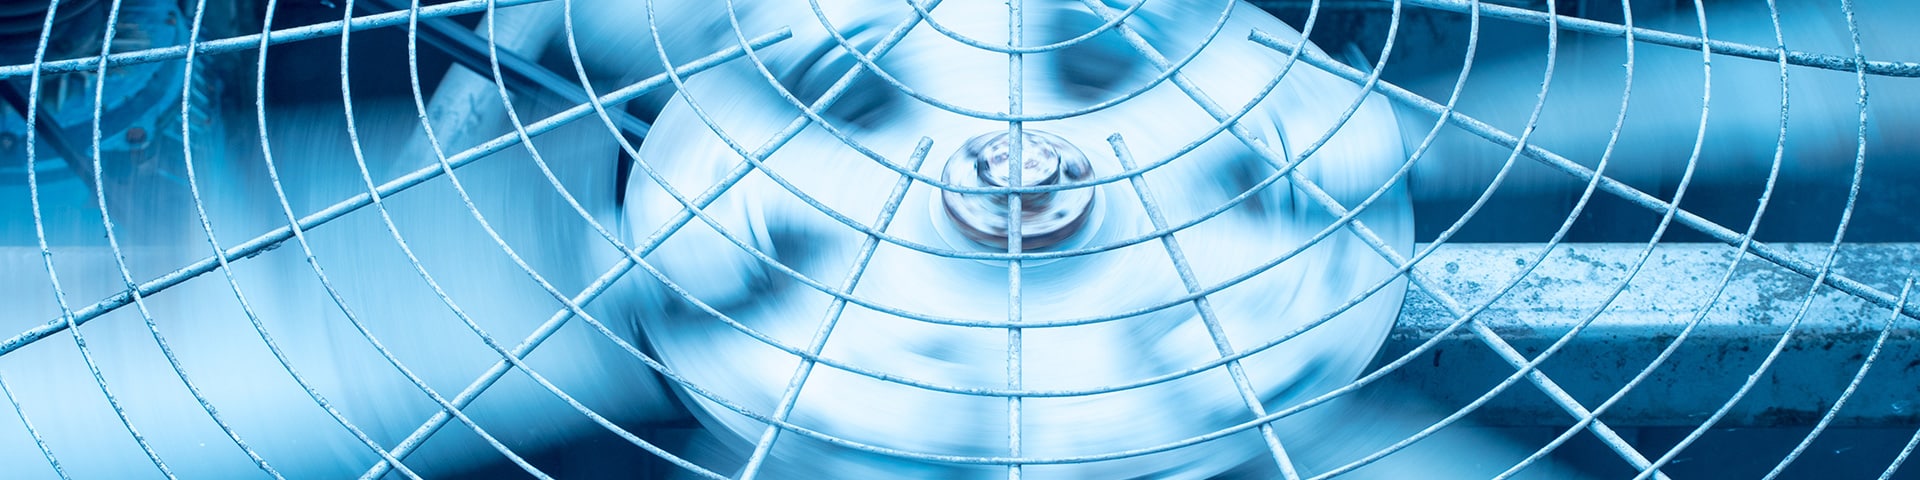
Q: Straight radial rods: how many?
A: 9